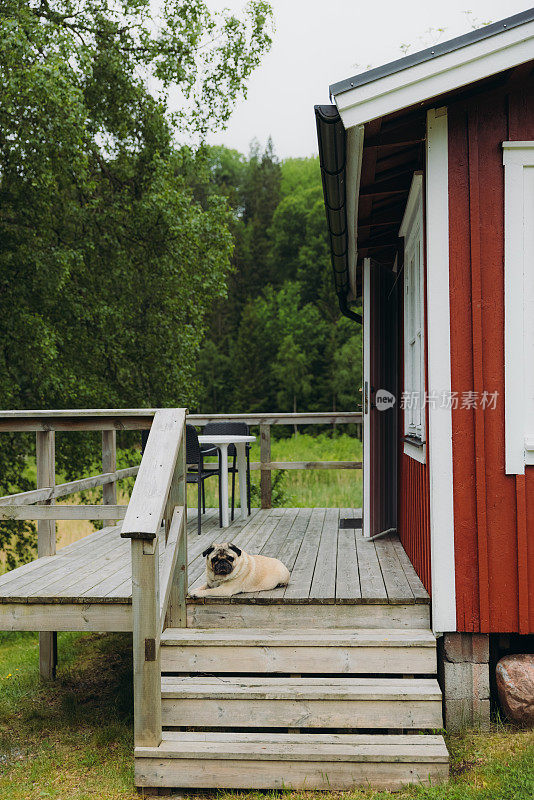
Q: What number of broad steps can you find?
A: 3